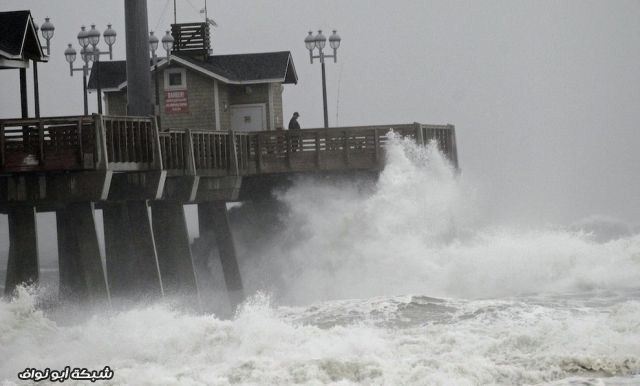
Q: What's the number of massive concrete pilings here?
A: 5